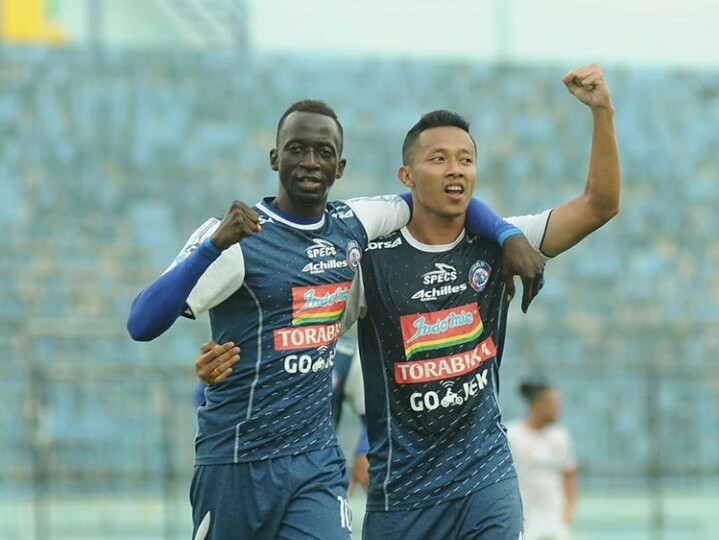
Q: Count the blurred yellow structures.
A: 1